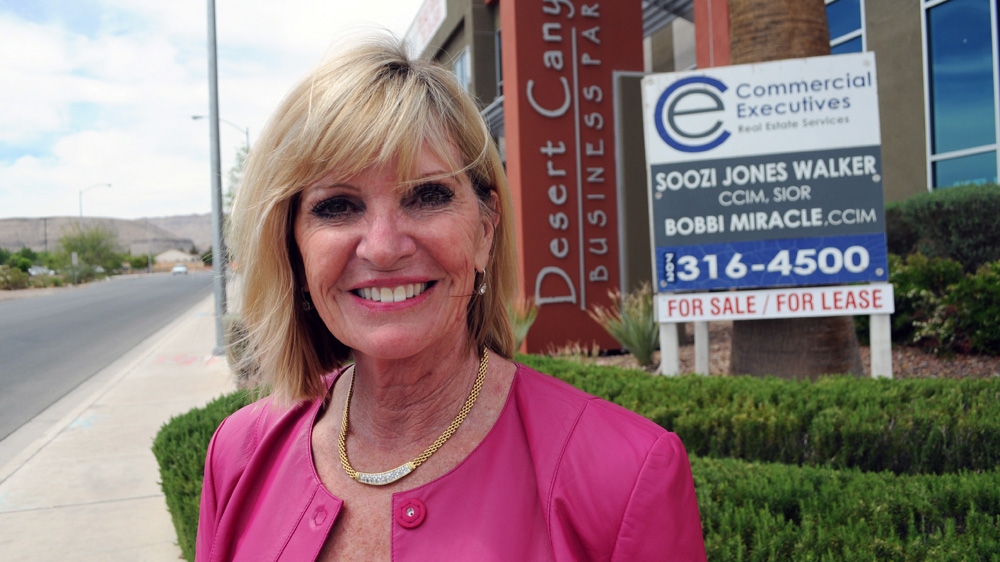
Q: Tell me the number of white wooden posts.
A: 3